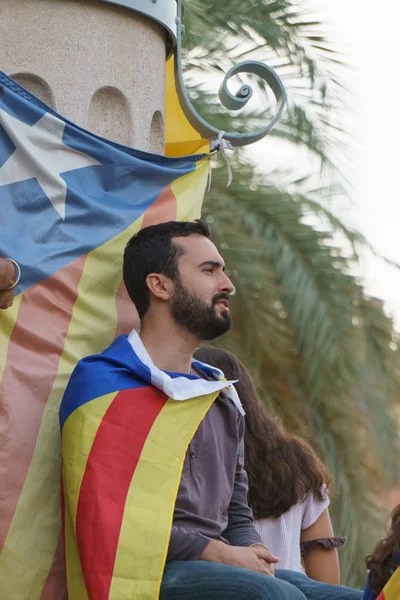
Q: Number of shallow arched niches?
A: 3